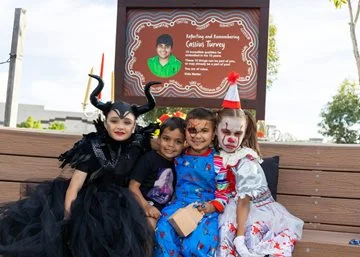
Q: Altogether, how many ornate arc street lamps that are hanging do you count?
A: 0